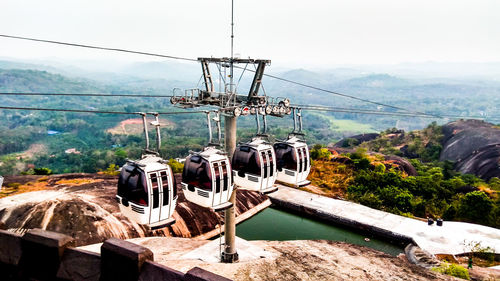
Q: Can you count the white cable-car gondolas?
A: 4